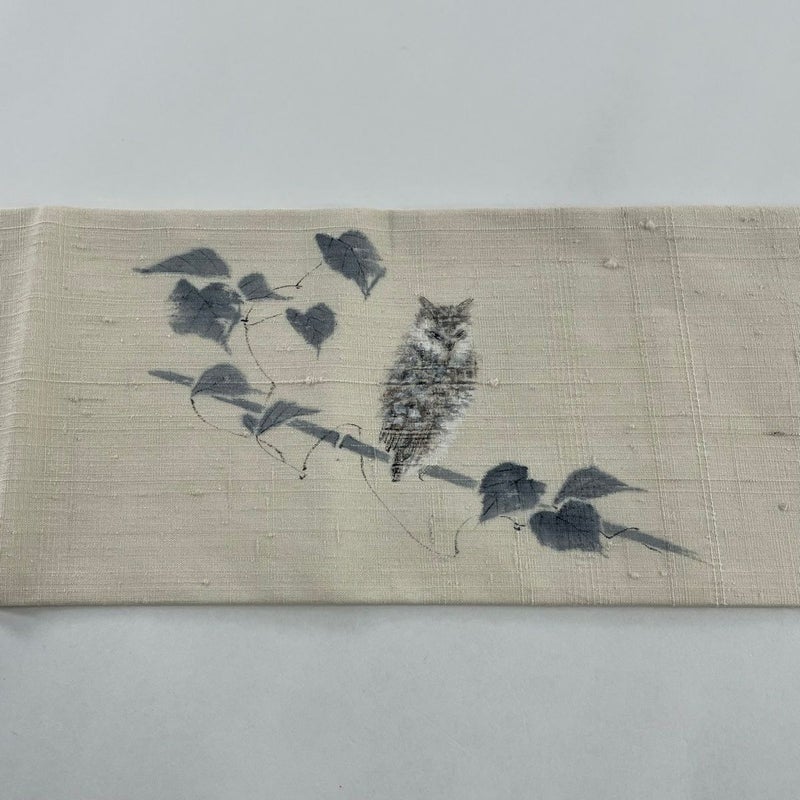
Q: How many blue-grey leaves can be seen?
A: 10